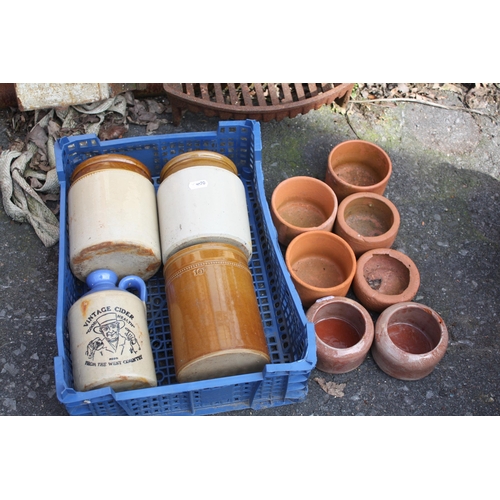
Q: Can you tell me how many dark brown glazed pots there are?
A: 2